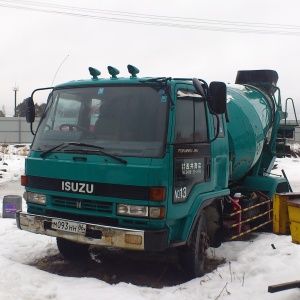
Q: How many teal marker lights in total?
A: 3